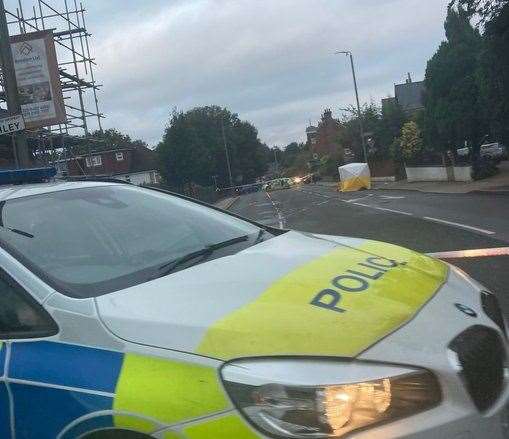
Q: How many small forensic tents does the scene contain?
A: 1